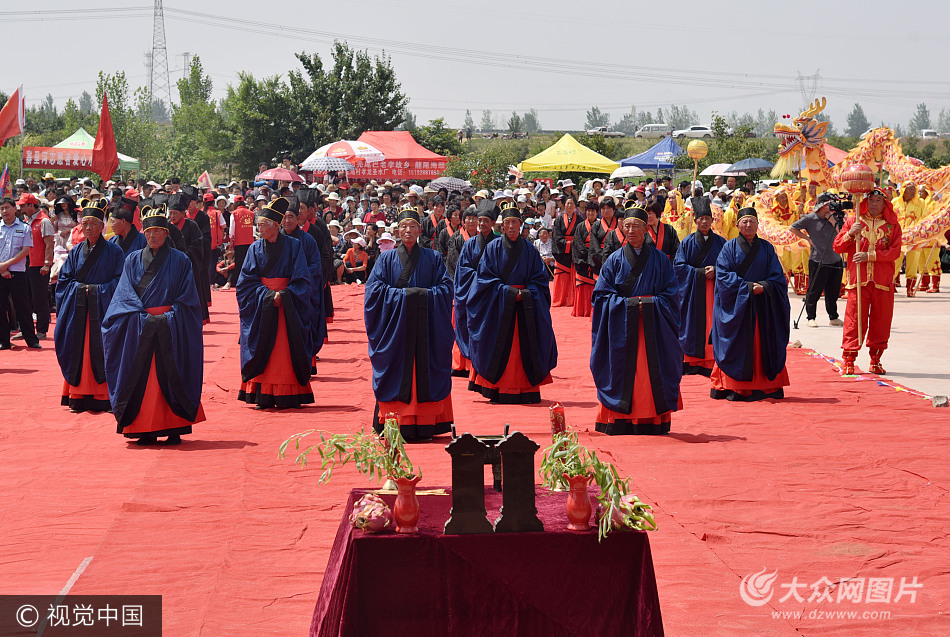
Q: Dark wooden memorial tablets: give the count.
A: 2